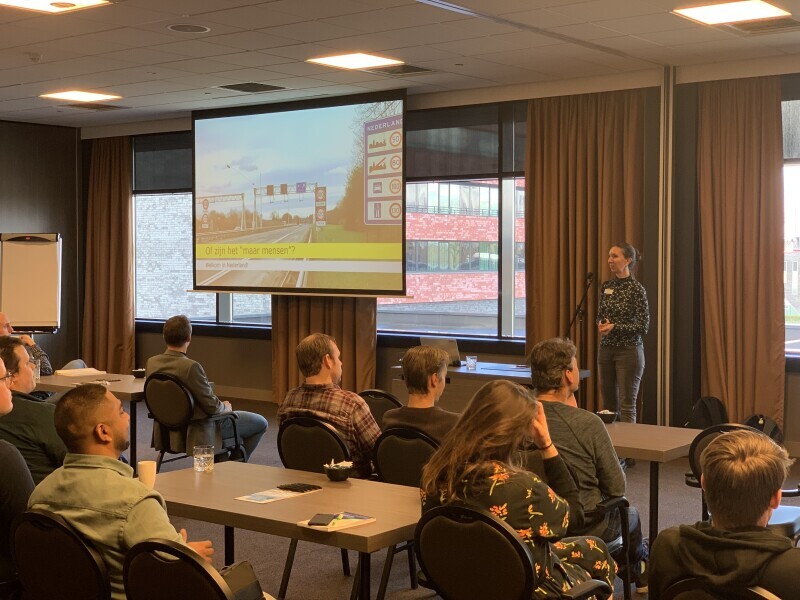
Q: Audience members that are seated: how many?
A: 10